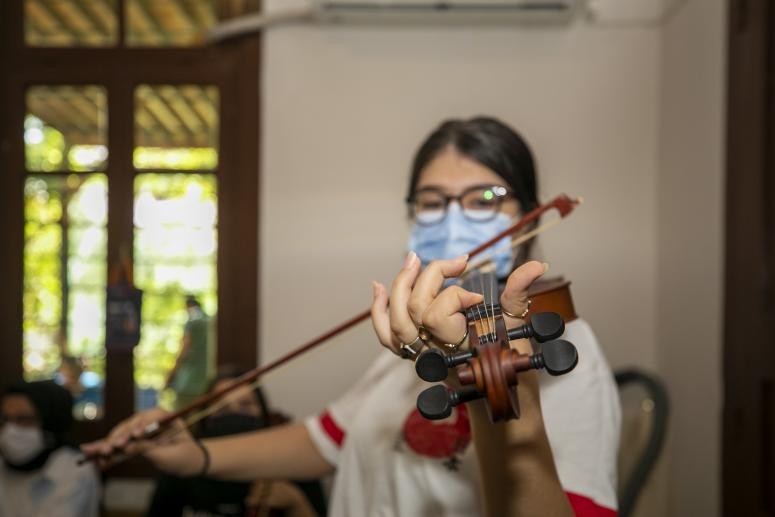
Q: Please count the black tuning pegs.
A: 4